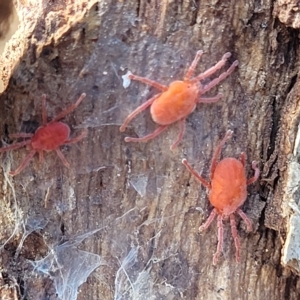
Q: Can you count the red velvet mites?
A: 3